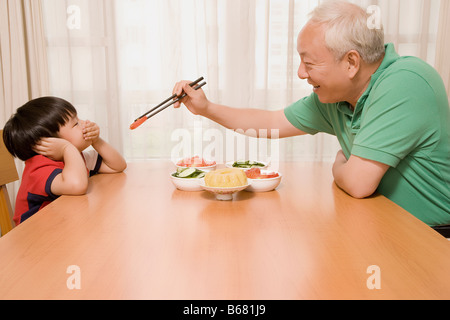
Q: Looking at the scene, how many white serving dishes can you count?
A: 5